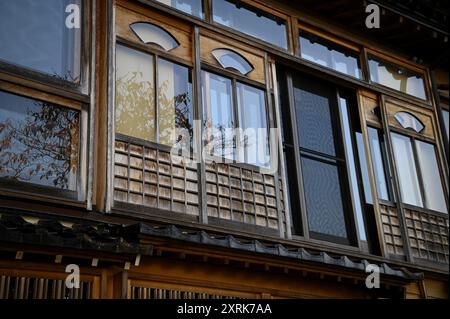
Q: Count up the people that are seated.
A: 0